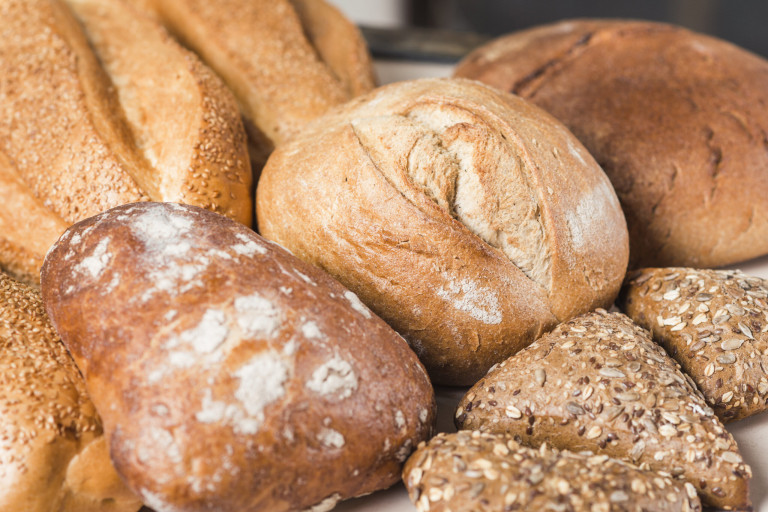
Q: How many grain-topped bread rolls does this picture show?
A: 3